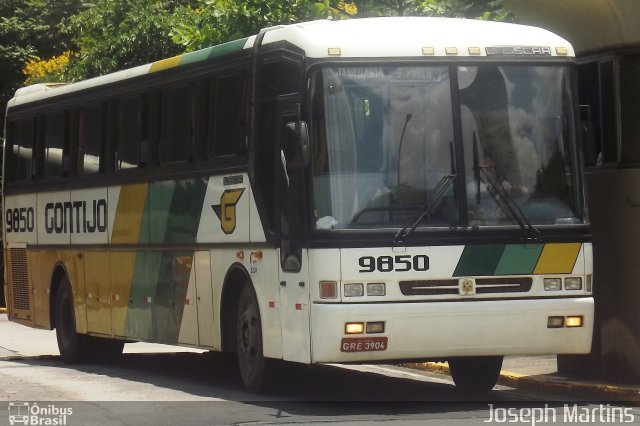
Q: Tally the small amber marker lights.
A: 5